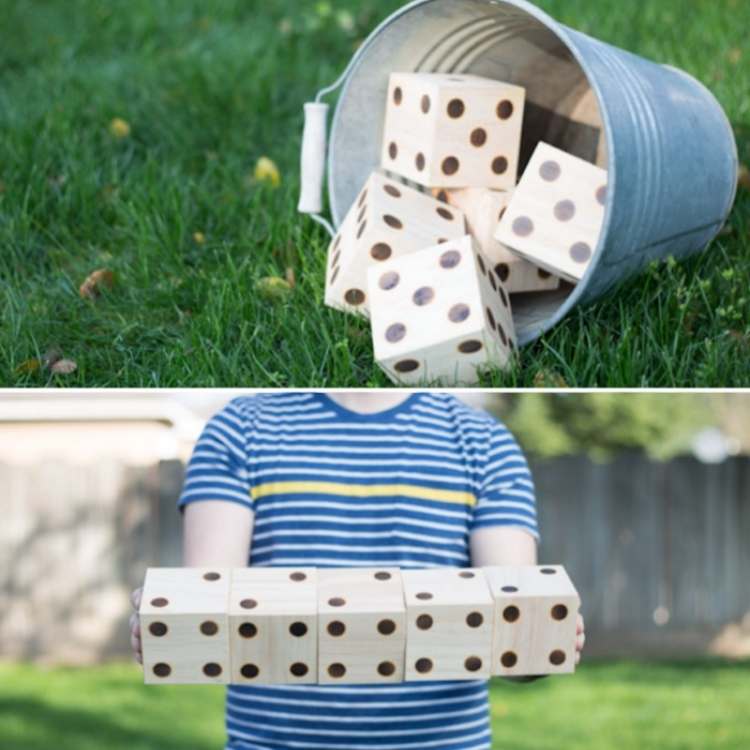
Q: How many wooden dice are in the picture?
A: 10